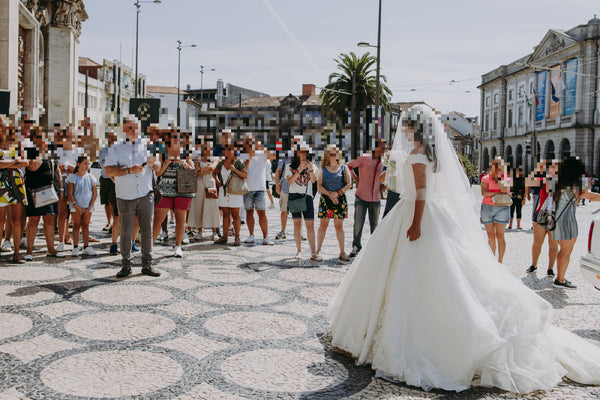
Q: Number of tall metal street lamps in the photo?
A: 4